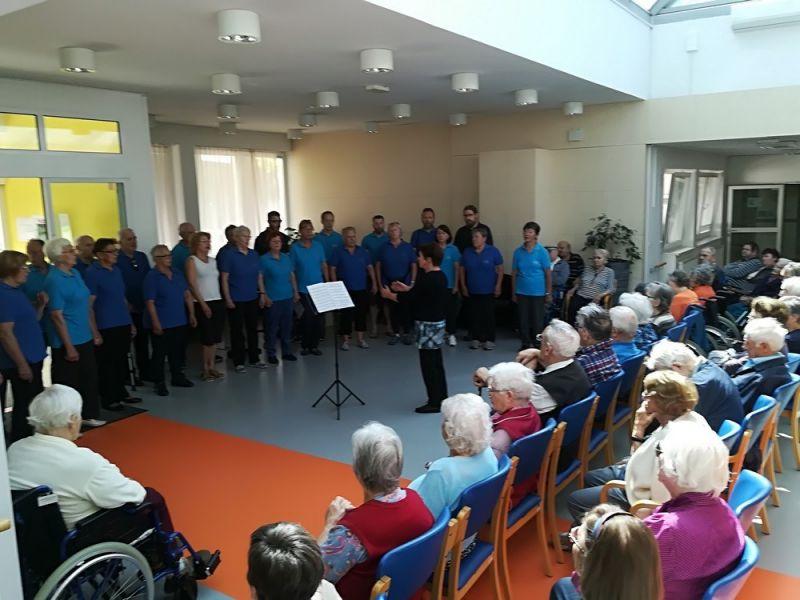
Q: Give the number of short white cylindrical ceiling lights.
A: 15